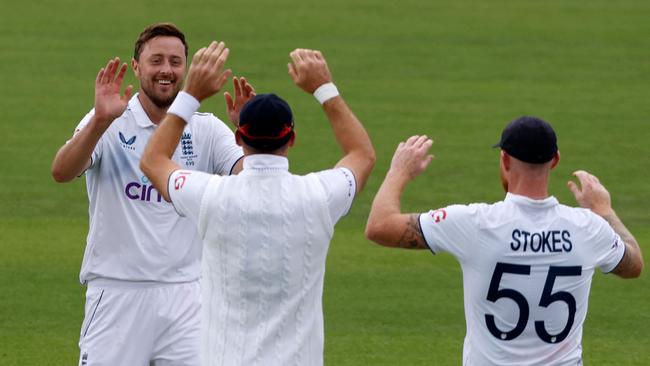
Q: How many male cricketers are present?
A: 3